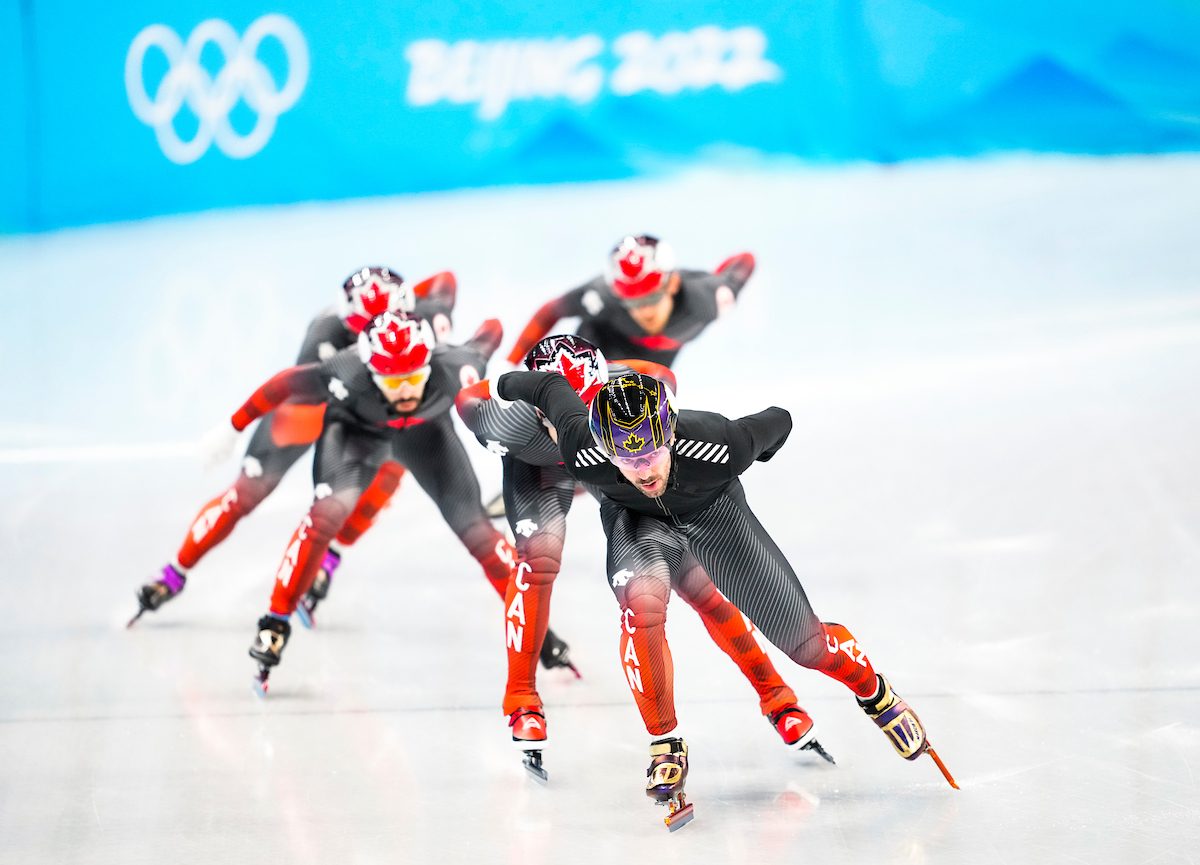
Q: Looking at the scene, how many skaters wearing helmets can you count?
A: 5